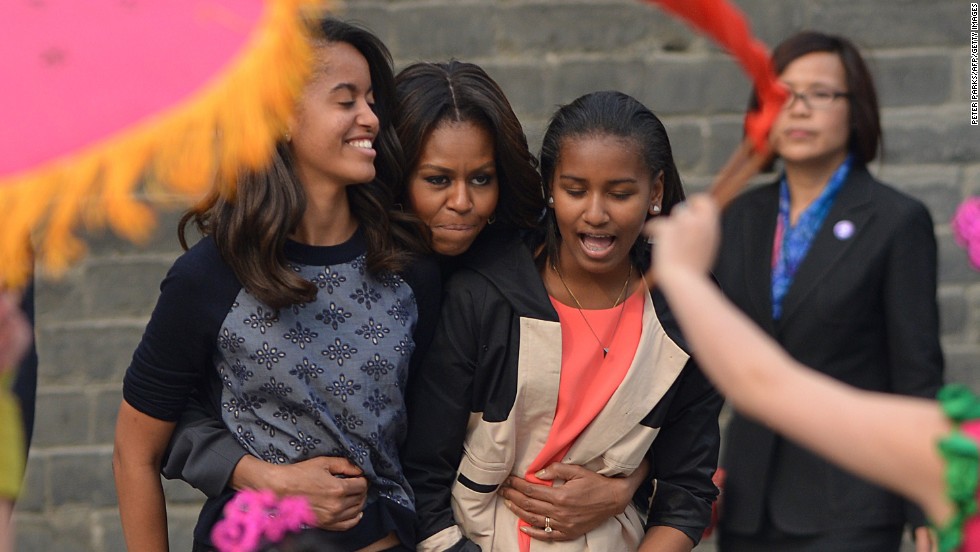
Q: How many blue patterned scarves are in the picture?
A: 1